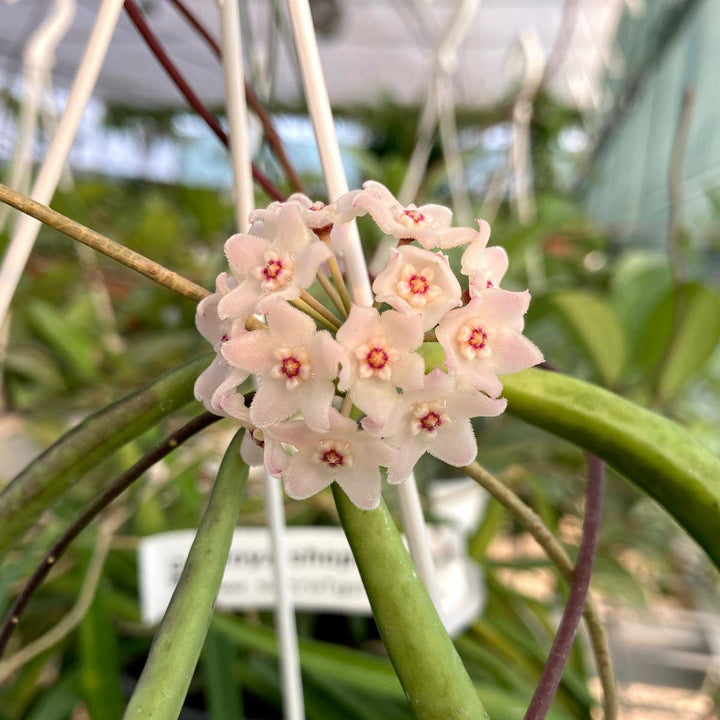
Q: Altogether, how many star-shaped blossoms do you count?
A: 12